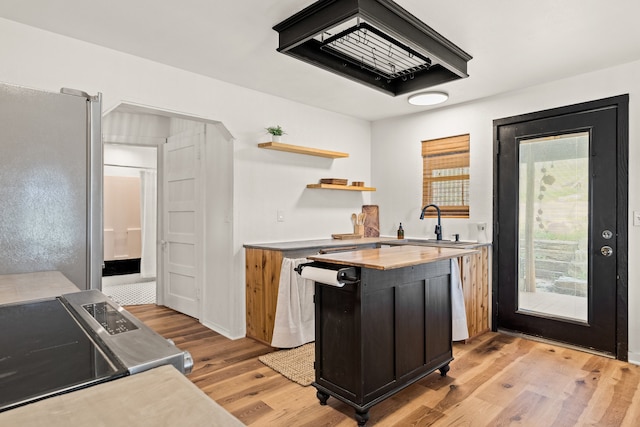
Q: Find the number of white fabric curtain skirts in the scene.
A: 2